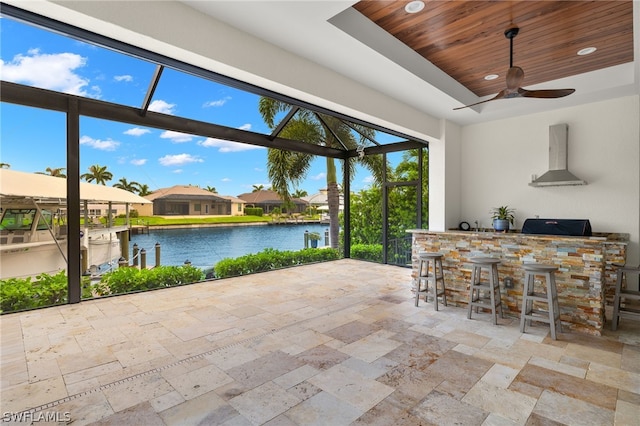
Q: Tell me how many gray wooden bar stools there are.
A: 4